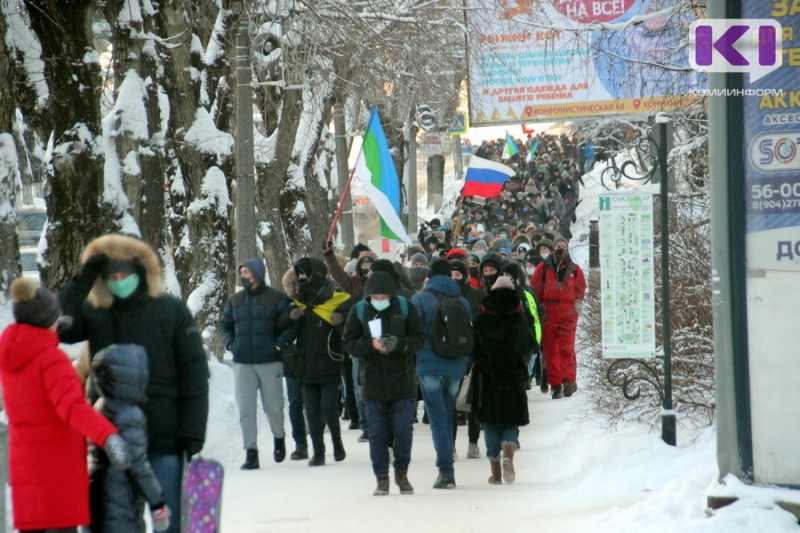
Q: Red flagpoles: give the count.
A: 1